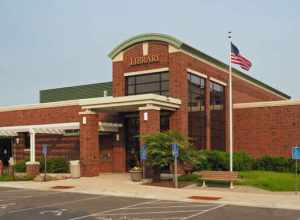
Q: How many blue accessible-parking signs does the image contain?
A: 4